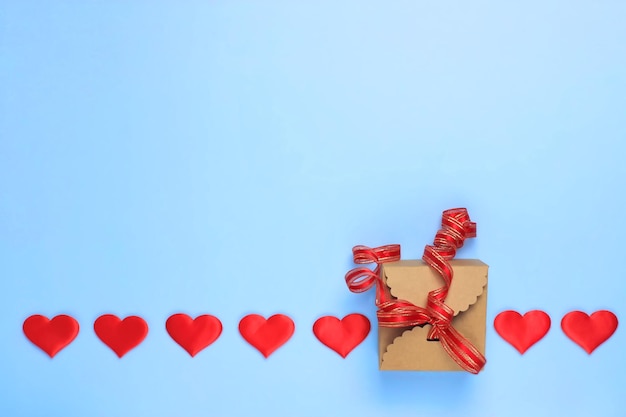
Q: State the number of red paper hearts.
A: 7